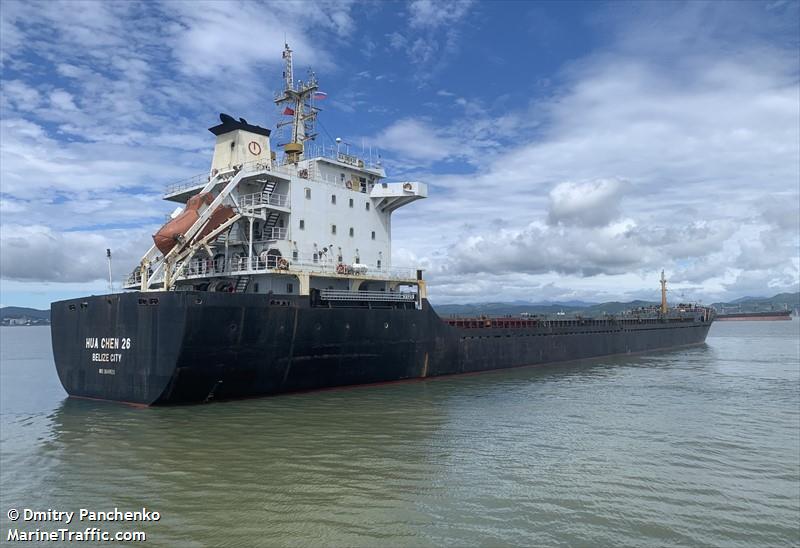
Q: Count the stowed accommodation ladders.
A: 1